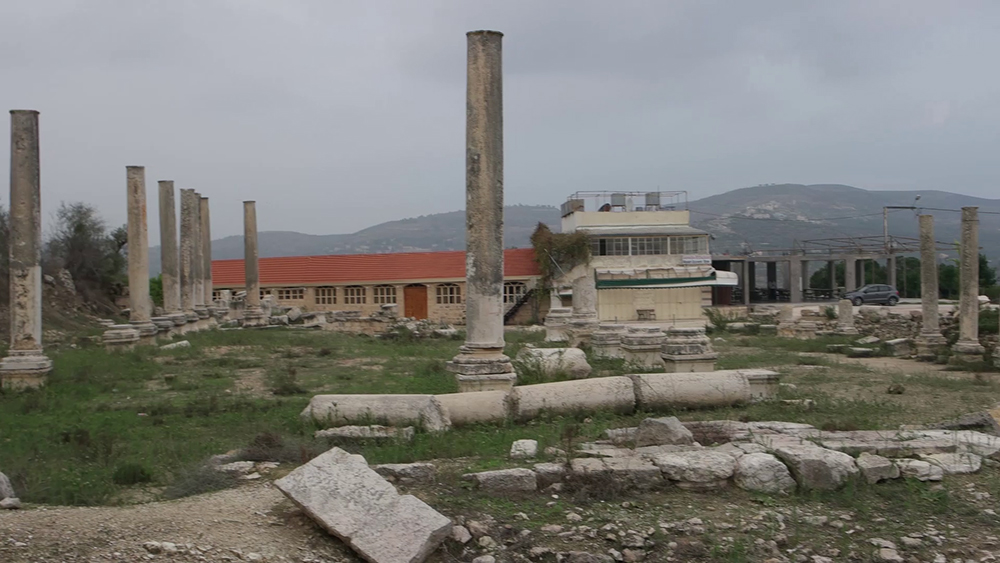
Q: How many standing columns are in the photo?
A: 10